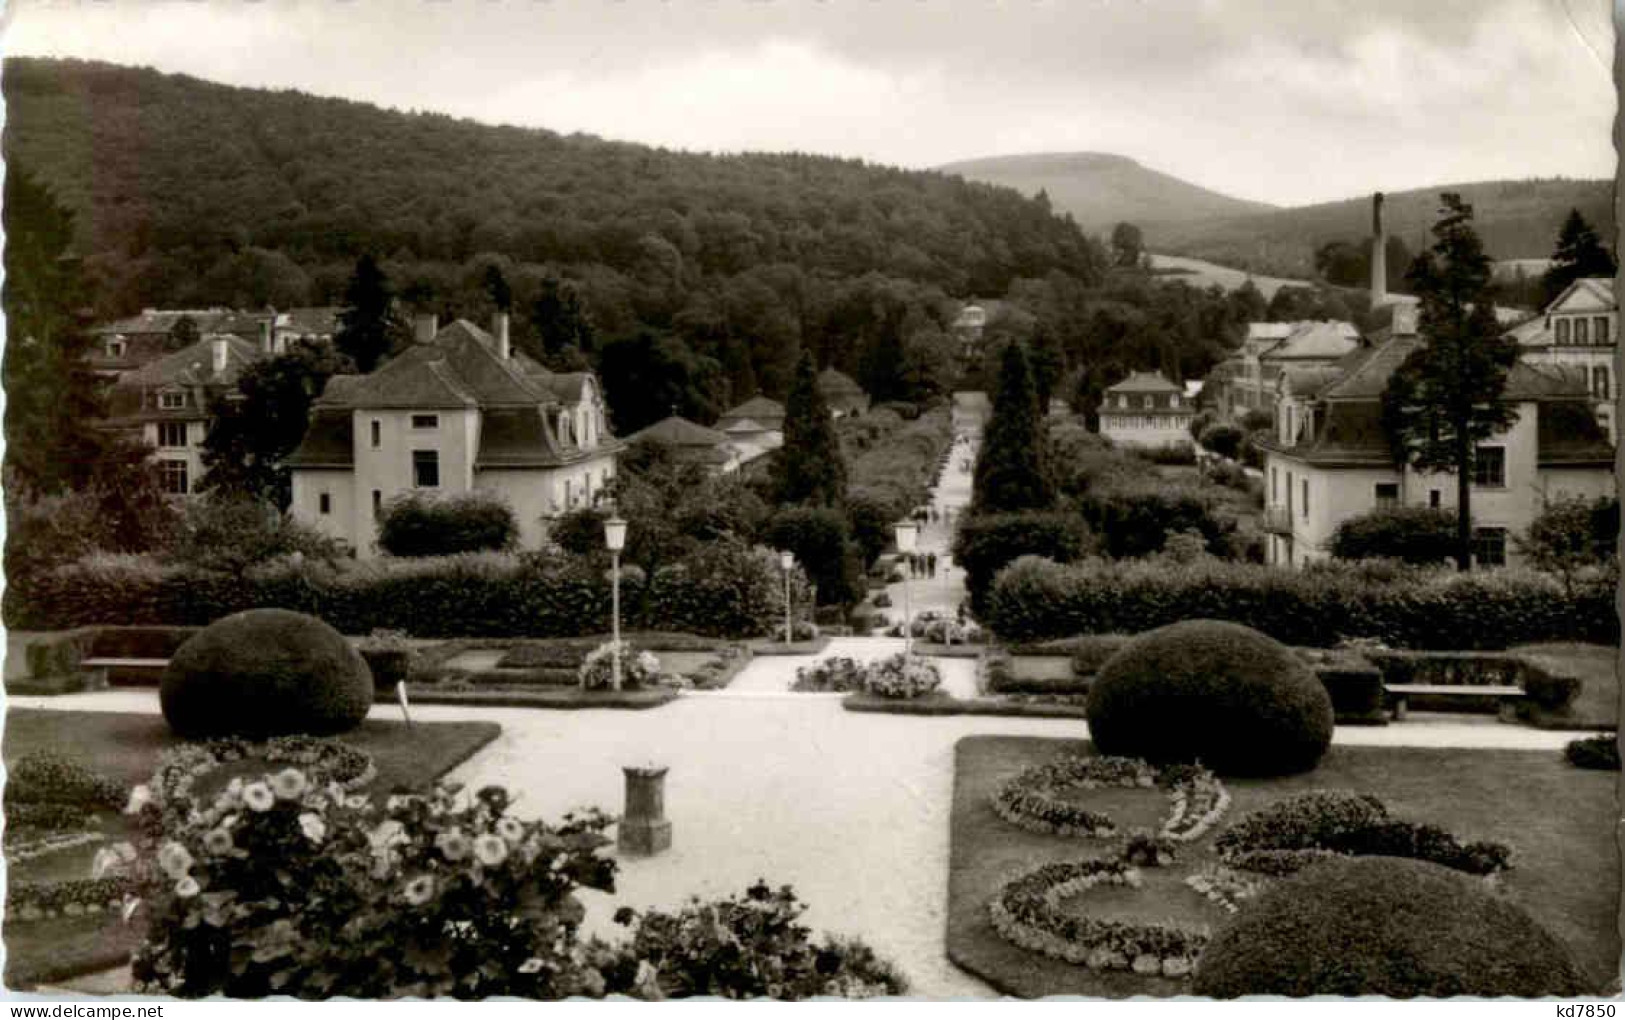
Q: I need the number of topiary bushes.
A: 3